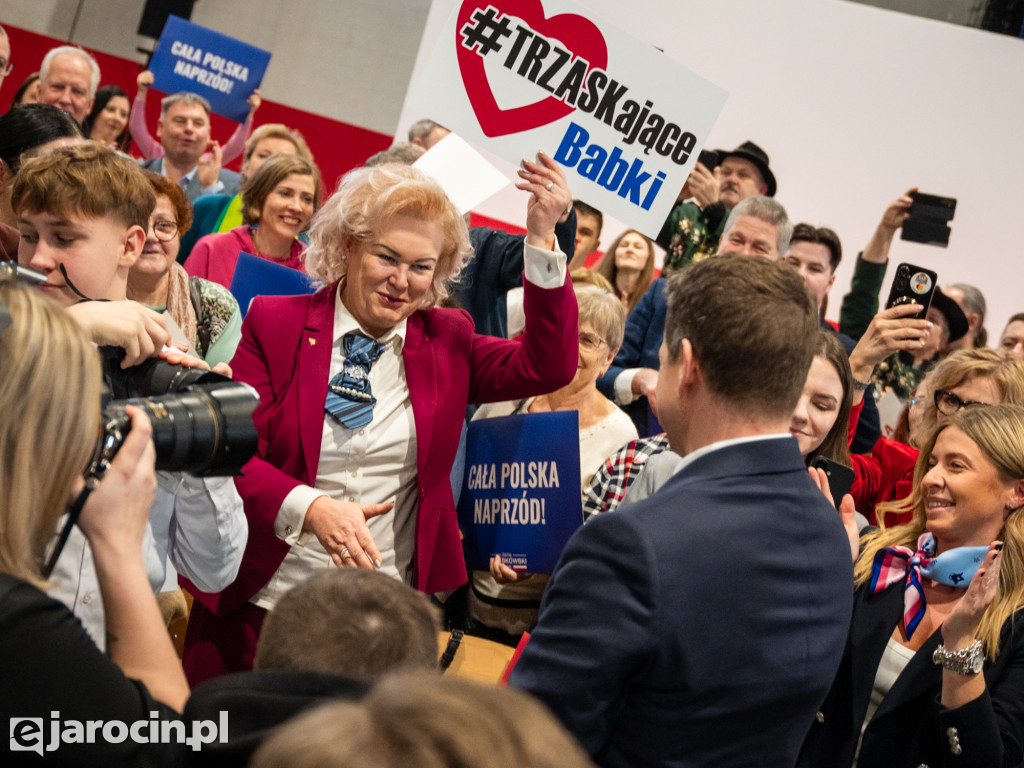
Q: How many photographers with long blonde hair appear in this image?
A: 1